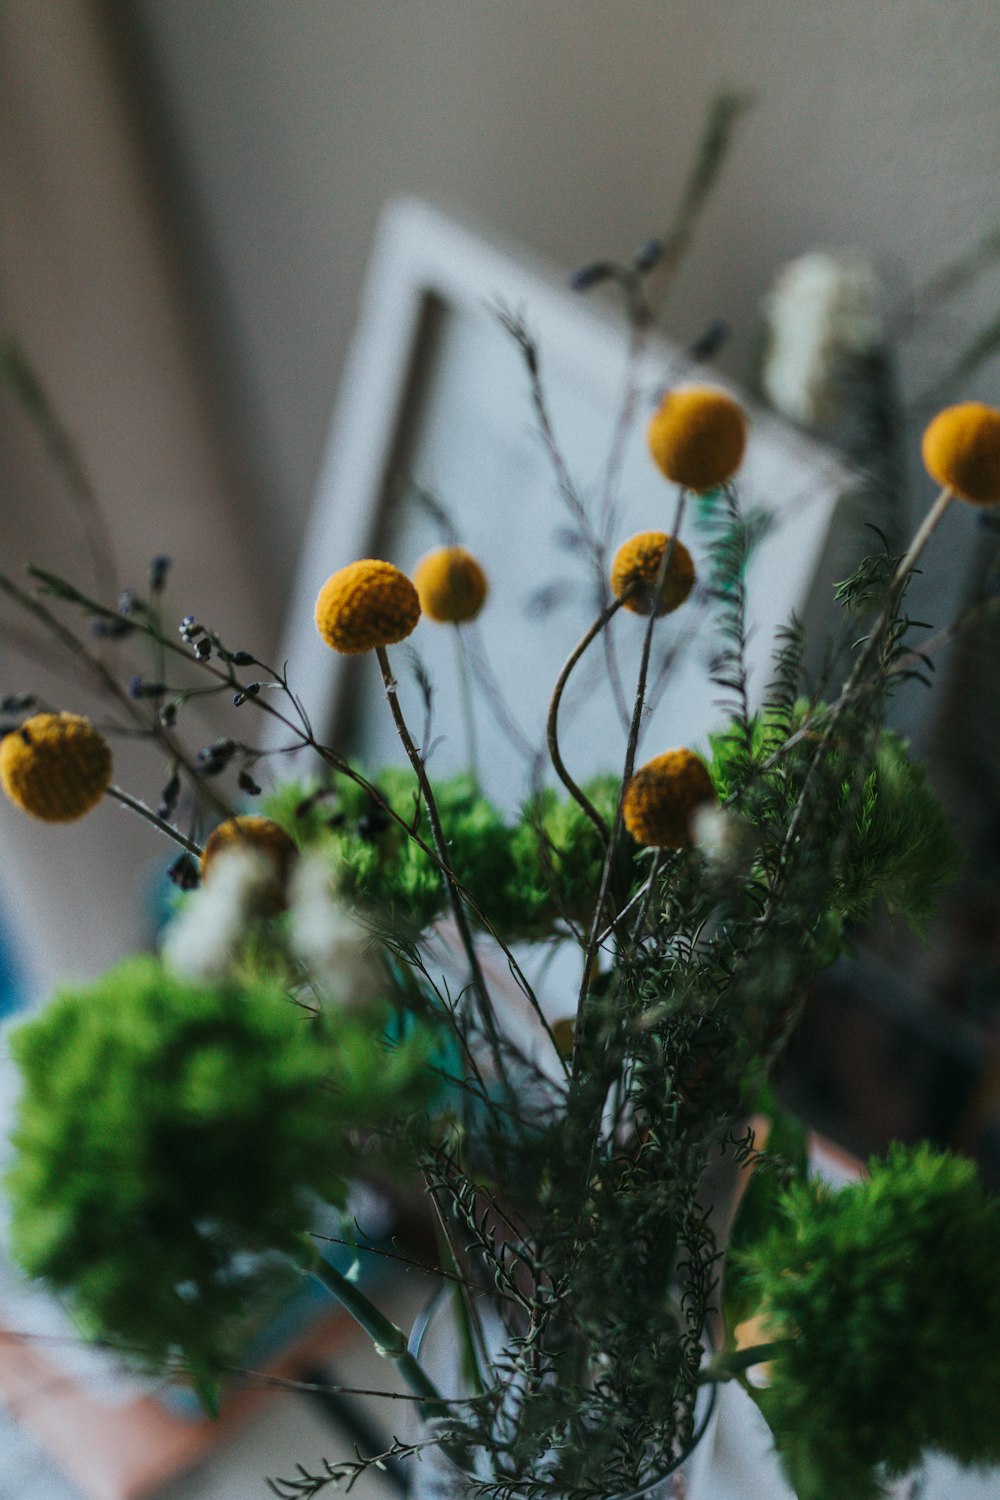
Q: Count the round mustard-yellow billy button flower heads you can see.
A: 8